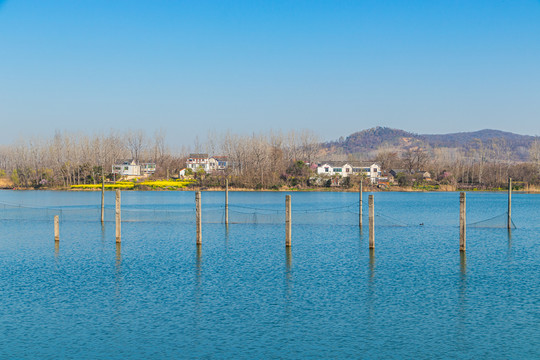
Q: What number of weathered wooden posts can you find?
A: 10